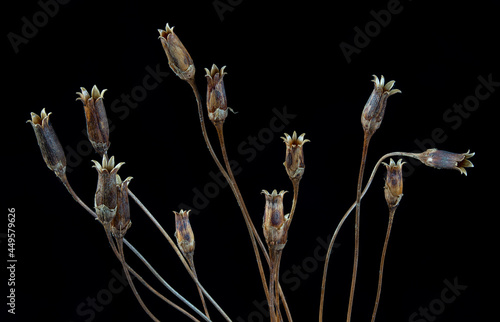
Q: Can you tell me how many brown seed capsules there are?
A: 12